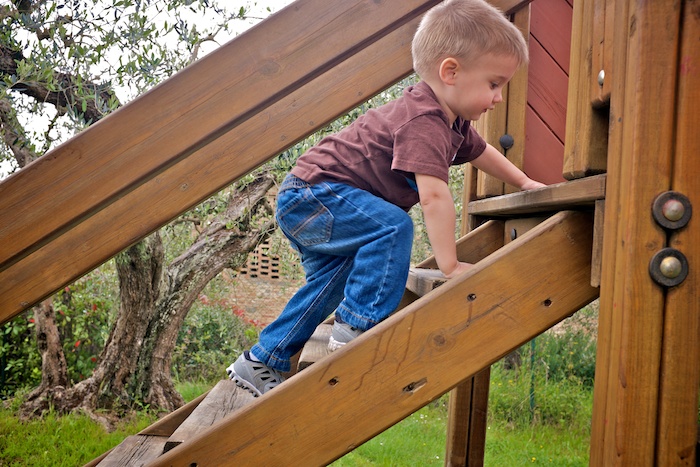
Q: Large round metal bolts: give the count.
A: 2